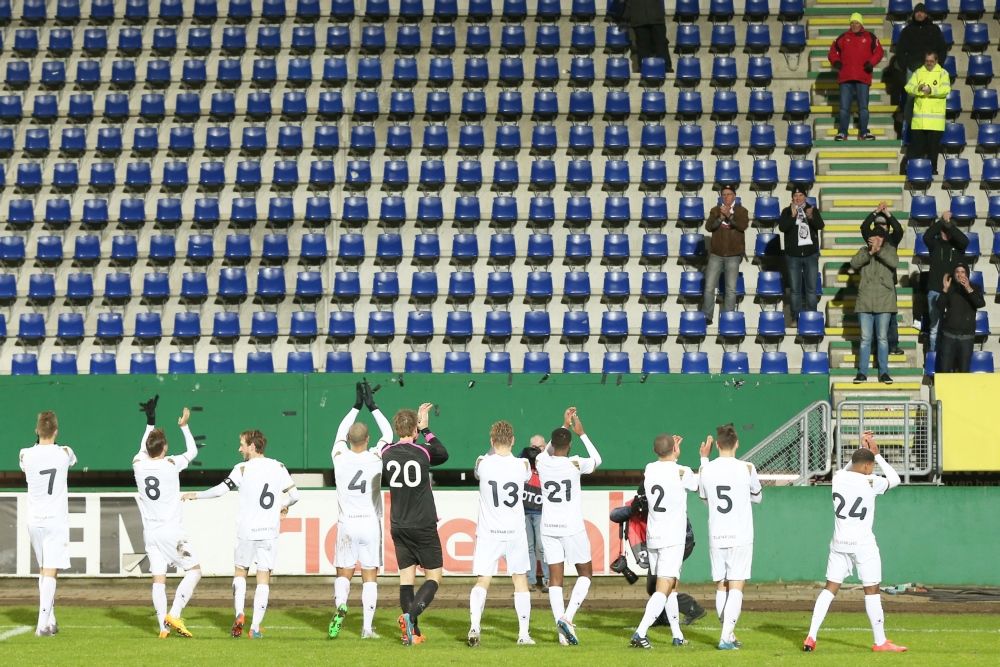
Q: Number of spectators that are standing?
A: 10